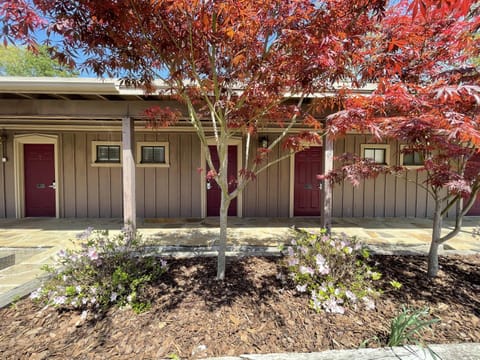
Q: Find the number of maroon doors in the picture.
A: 4